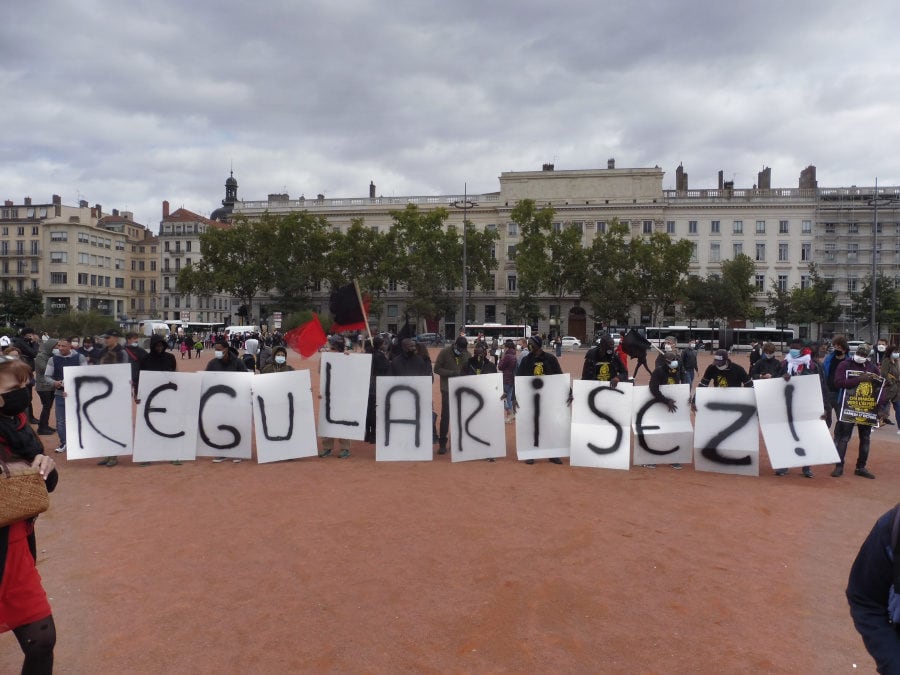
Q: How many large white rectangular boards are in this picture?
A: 12